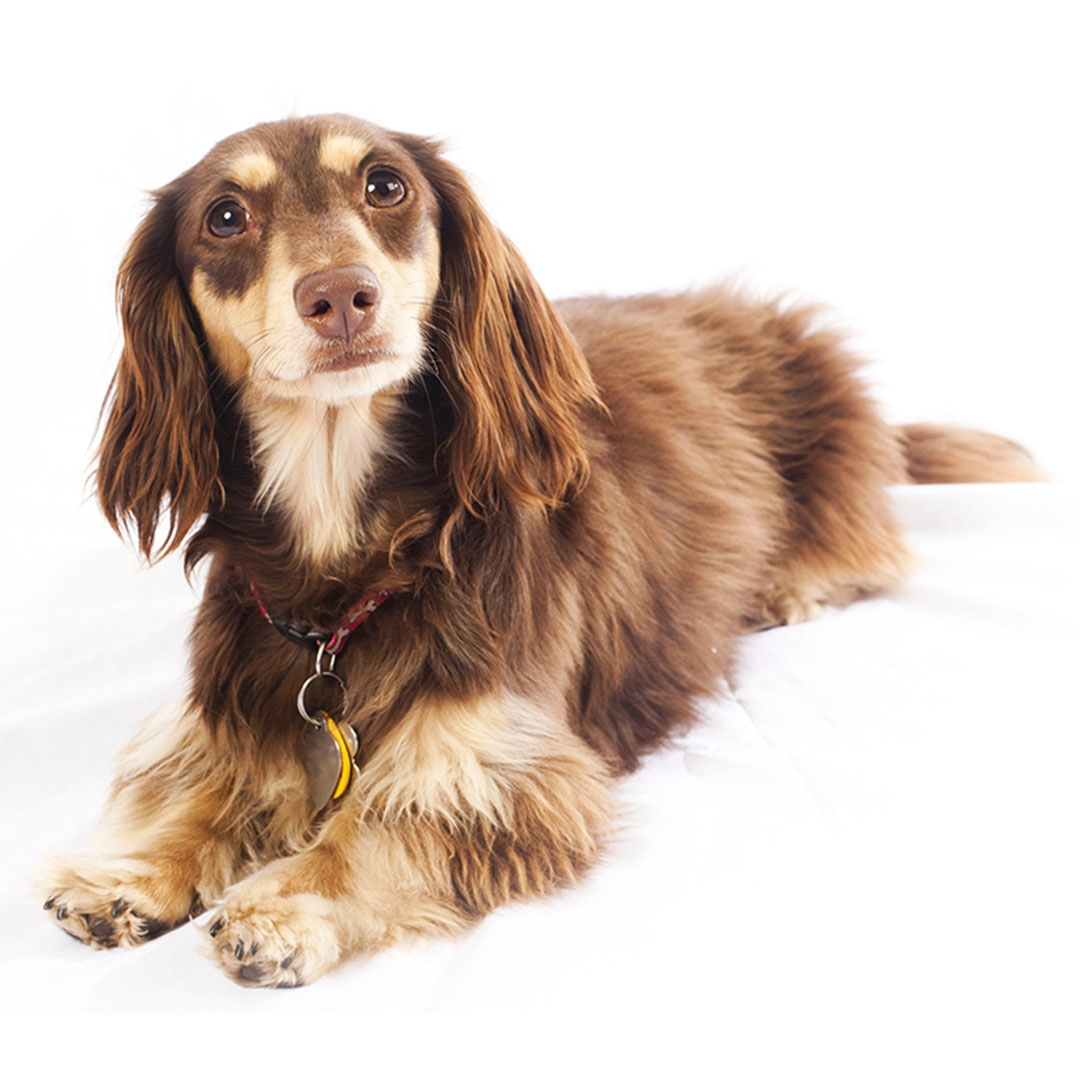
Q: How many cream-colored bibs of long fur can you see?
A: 1